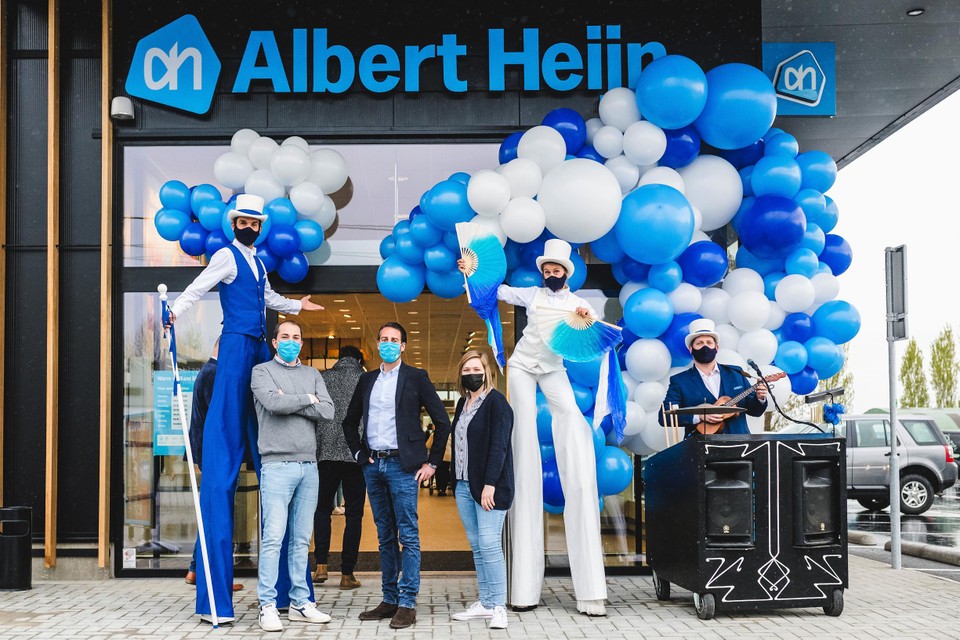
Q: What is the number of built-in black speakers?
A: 2